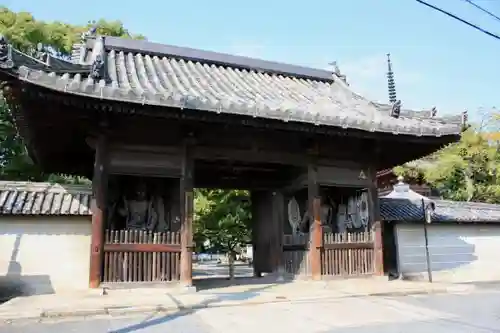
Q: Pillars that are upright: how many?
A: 4